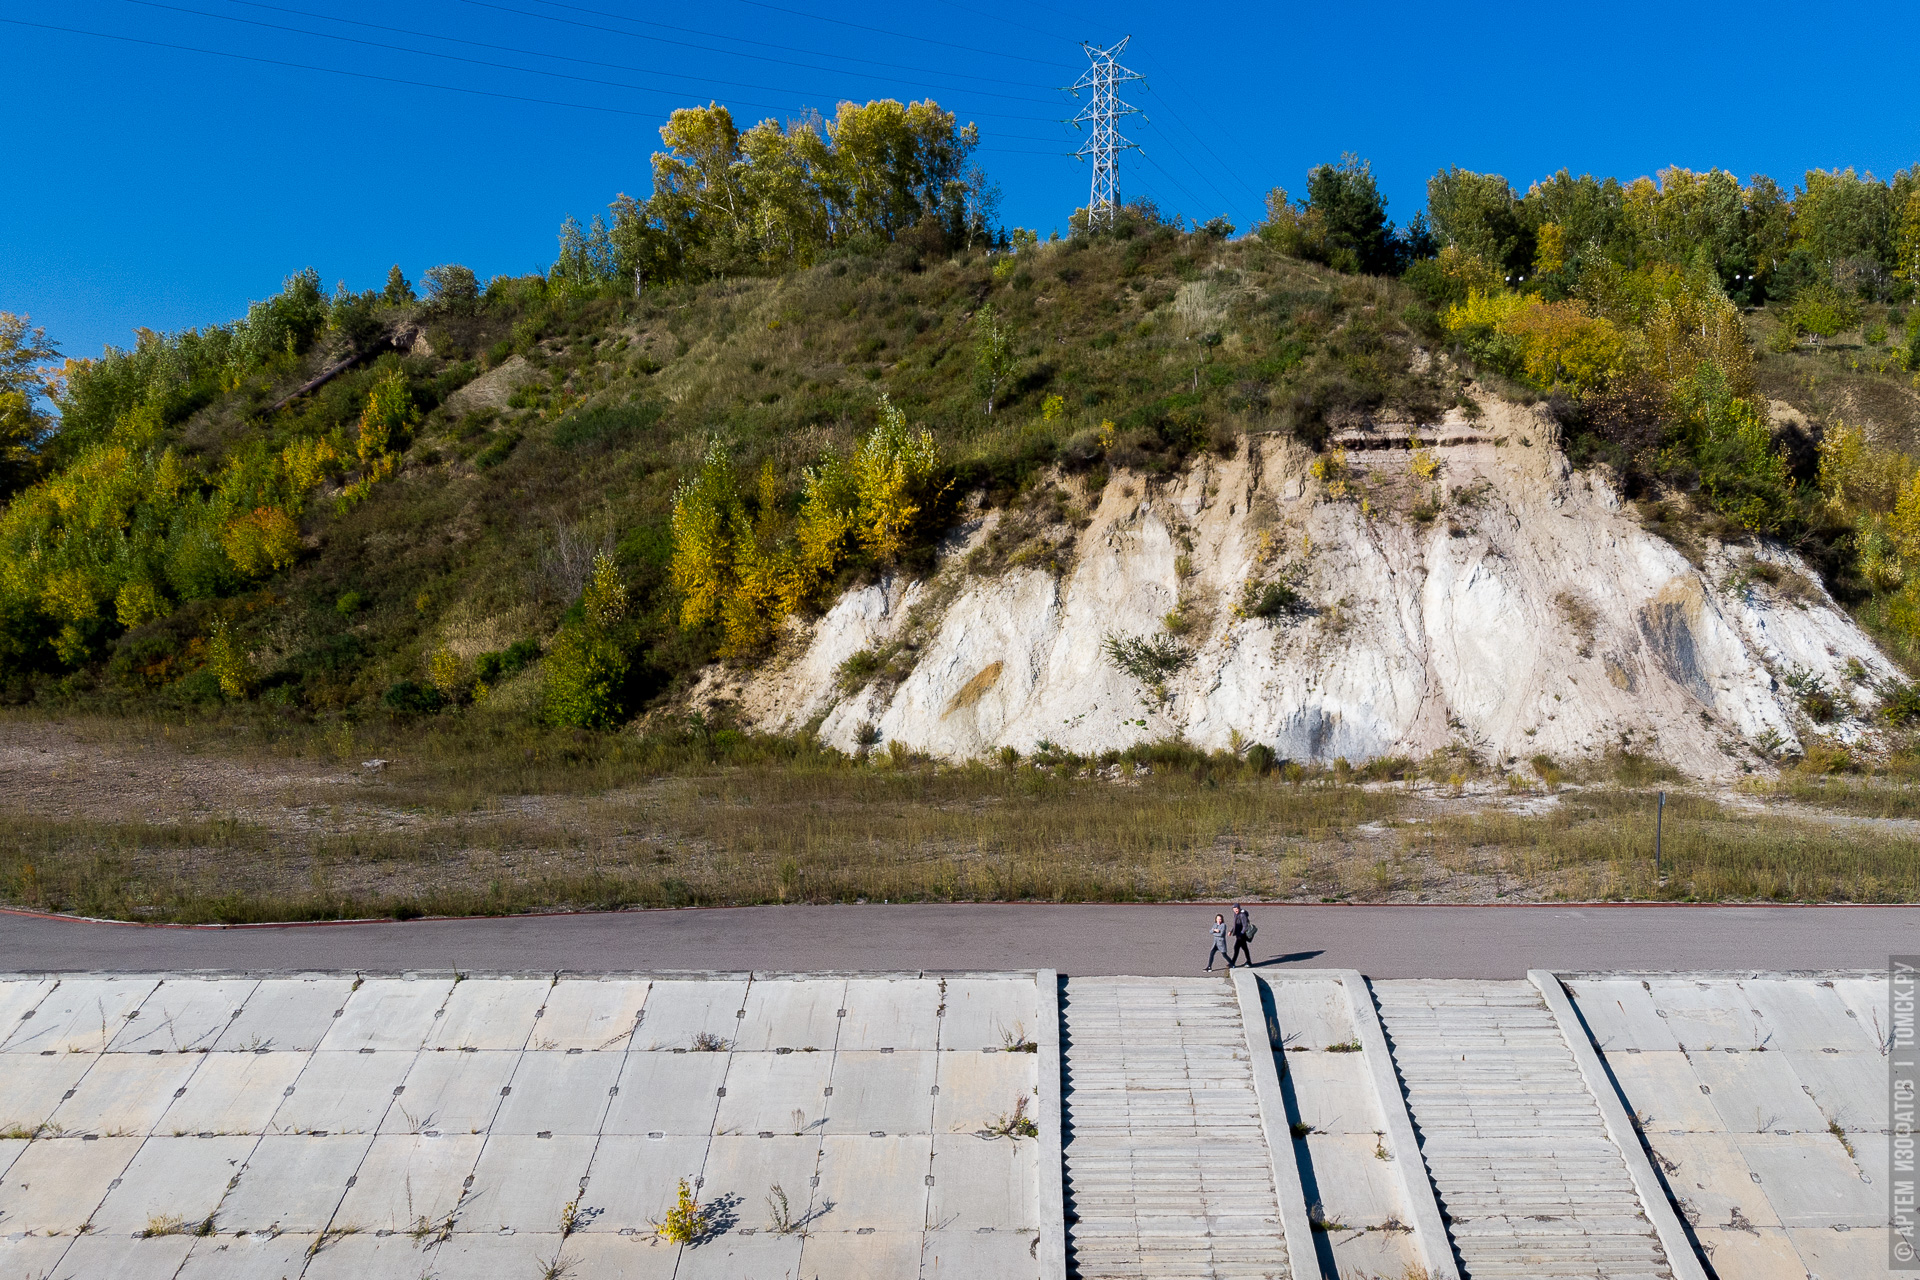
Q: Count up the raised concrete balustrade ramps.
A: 4